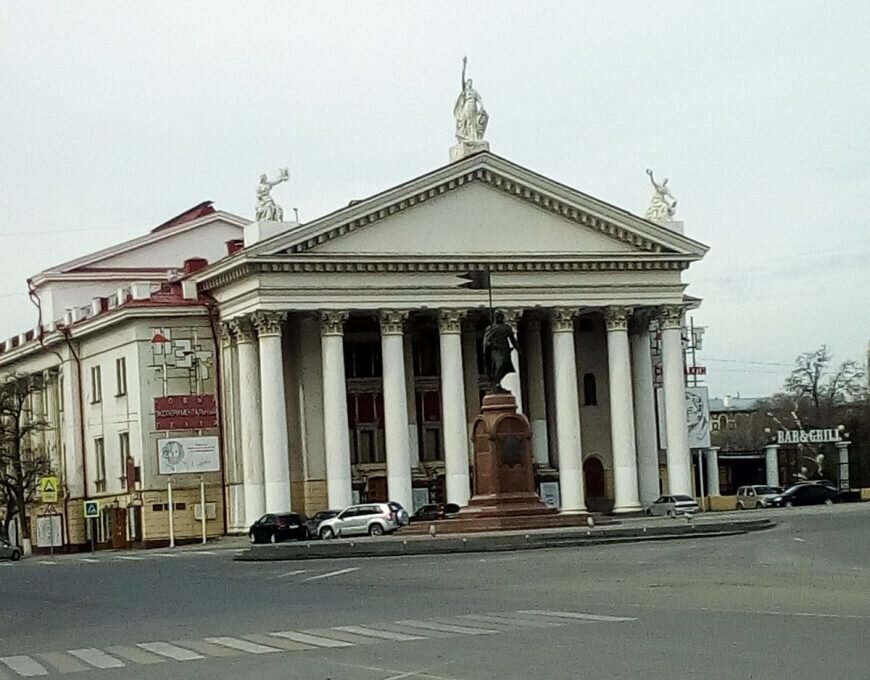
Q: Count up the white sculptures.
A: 3